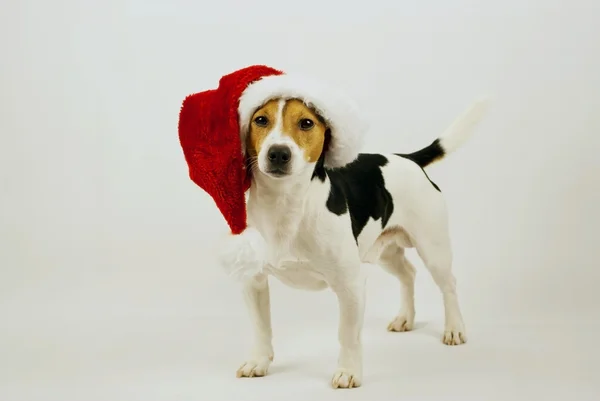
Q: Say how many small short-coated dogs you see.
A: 1